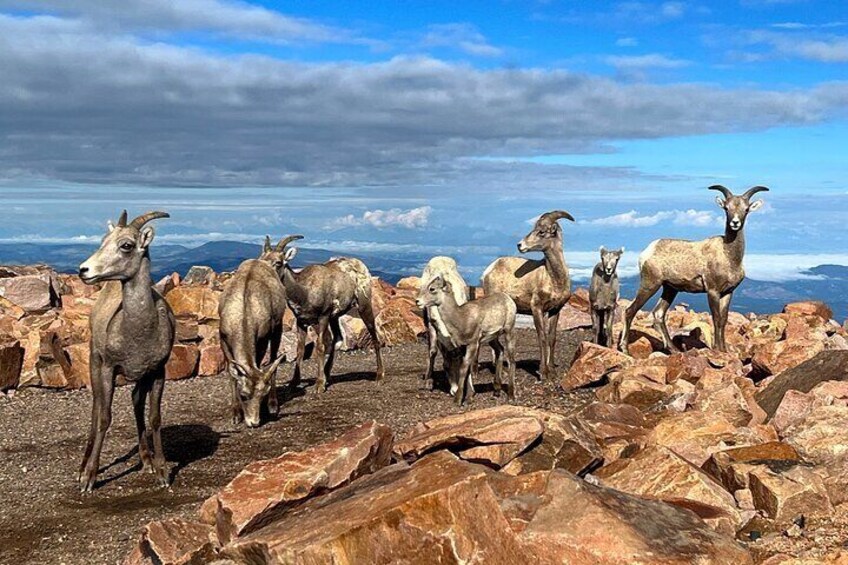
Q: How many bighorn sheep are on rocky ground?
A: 8